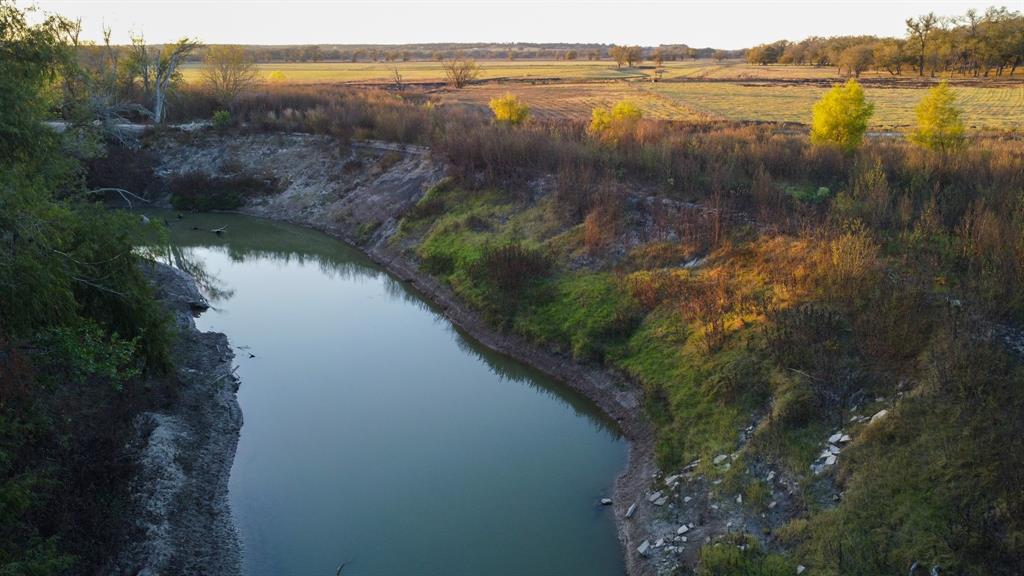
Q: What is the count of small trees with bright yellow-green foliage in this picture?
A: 4